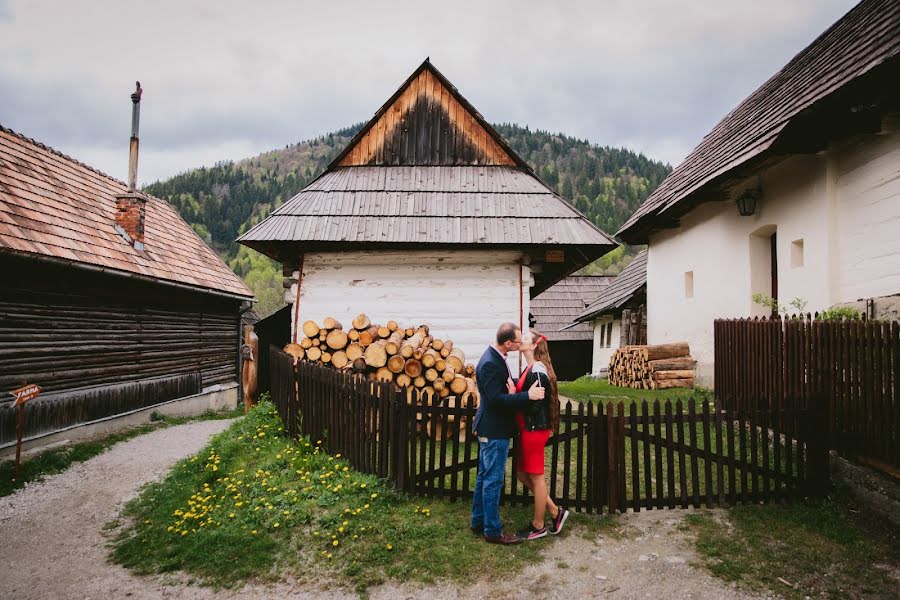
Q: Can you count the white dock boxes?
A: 0